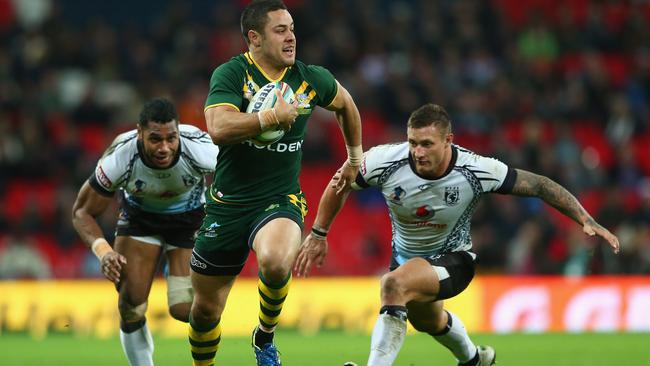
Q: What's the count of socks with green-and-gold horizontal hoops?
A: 2